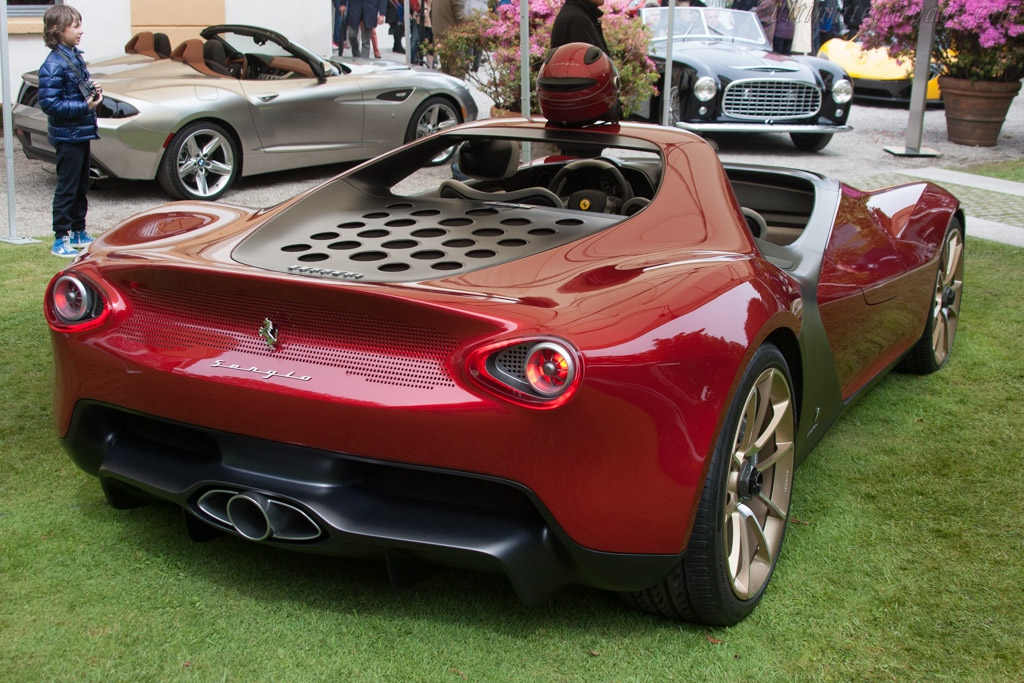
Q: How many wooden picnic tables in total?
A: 0